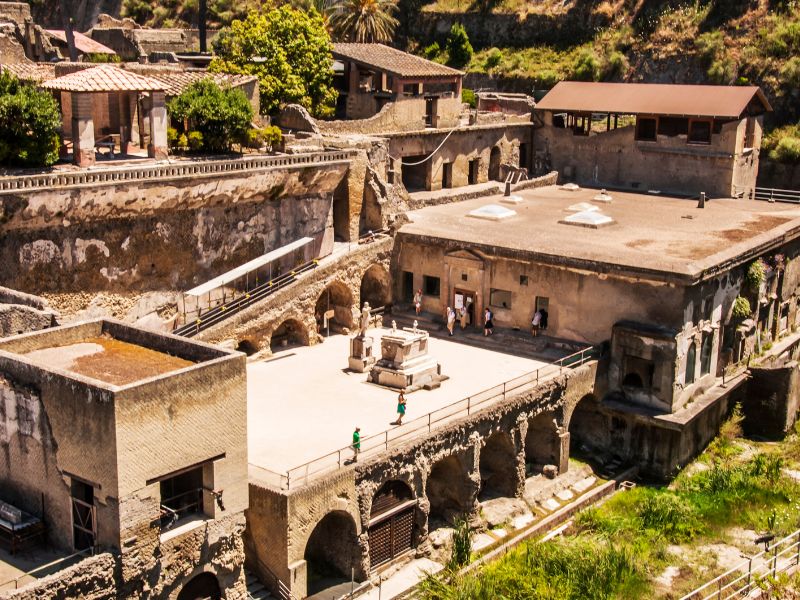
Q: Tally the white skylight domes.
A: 6